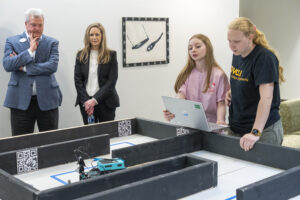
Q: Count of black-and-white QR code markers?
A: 3